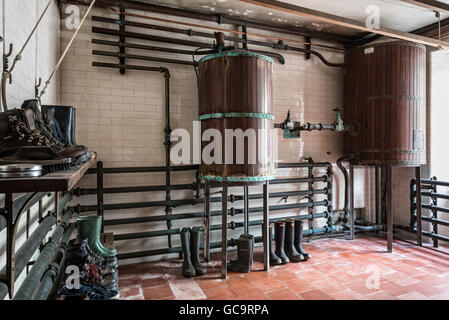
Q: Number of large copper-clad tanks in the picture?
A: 2